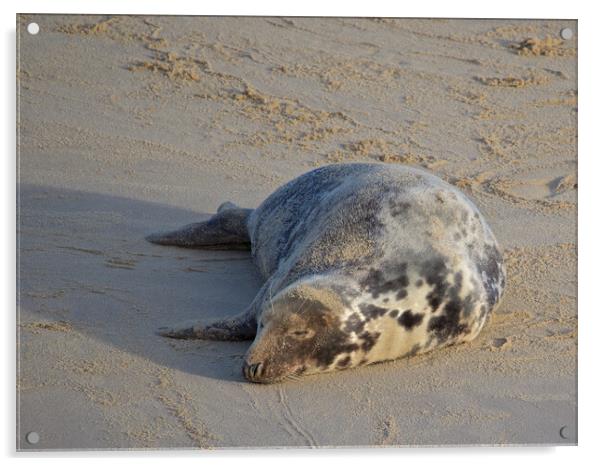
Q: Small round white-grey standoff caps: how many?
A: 4